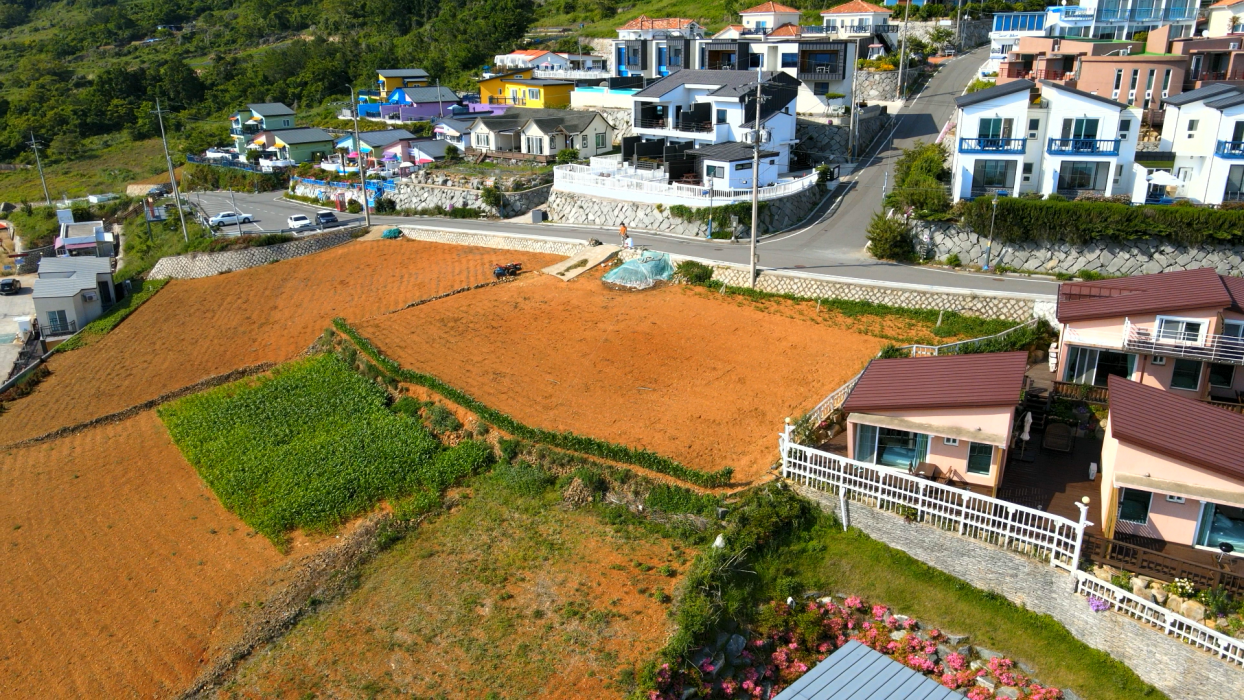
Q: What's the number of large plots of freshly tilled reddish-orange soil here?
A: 3